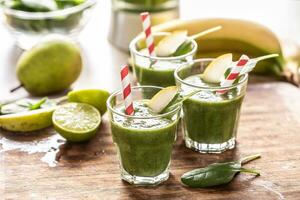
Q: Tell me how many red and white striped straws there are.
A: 3